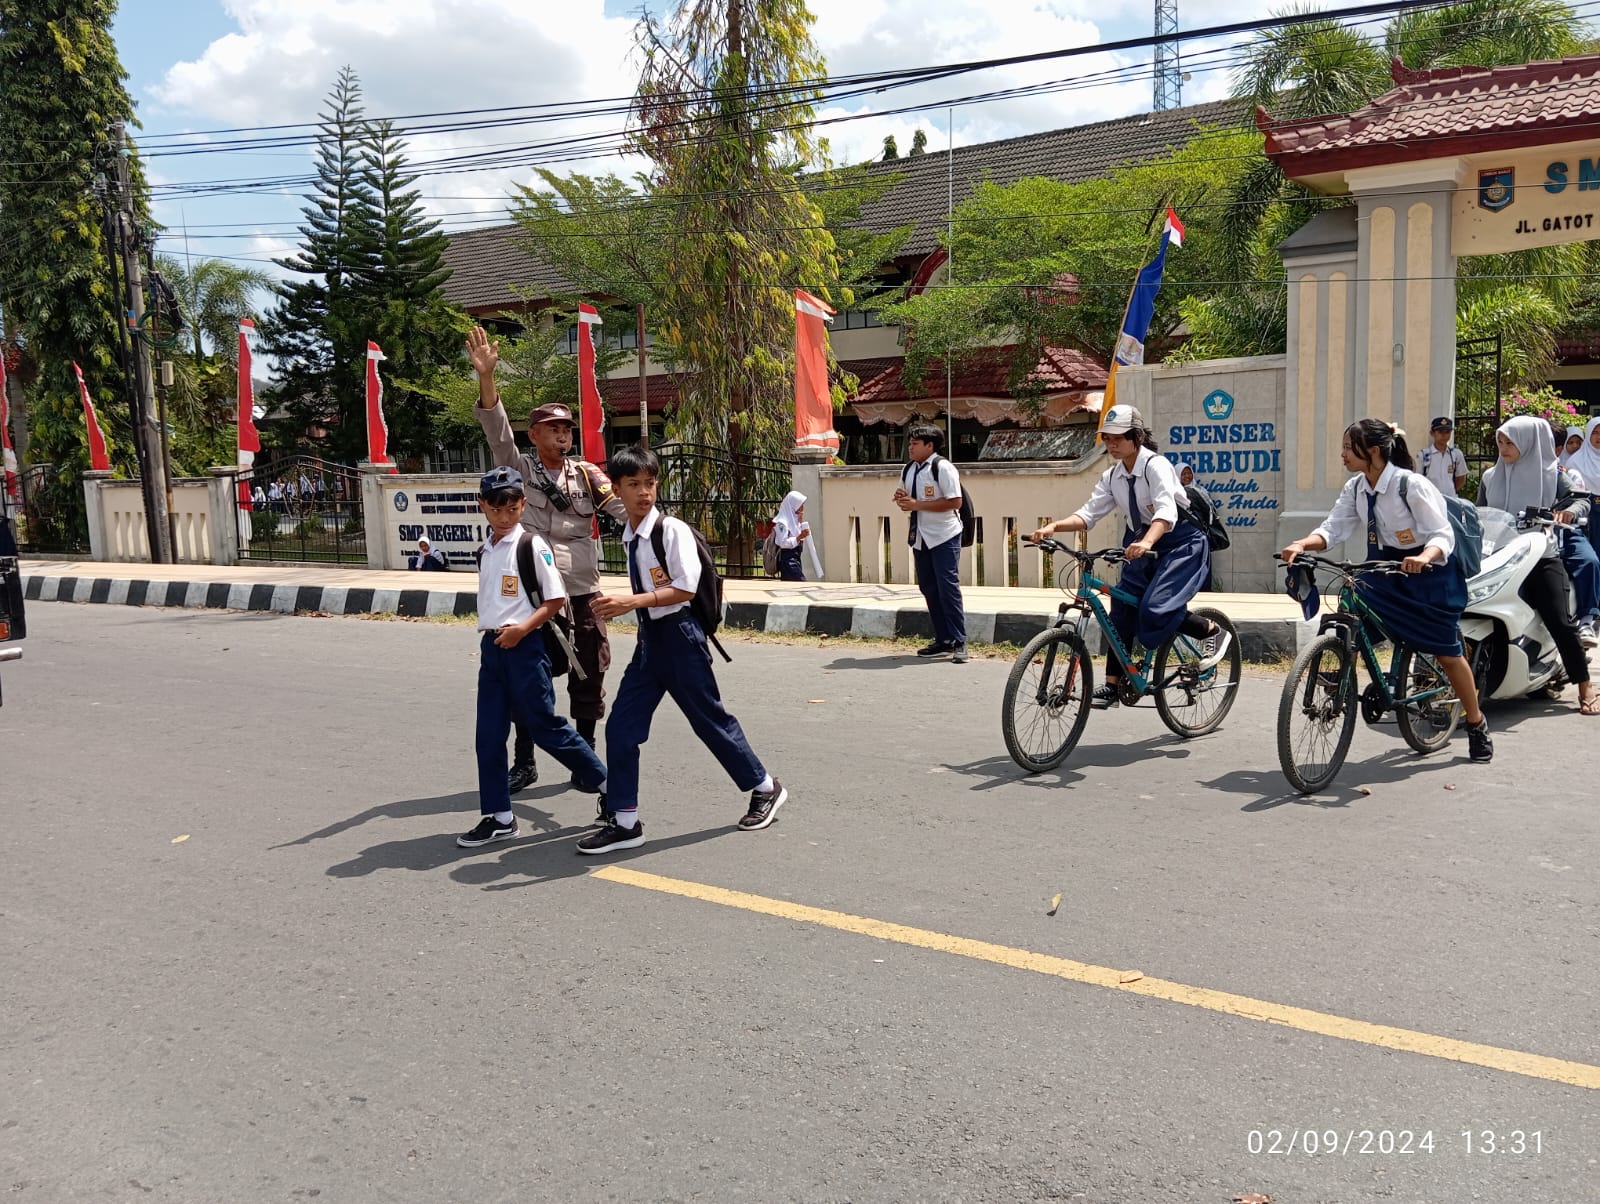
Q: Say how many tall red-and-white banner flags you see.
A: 6